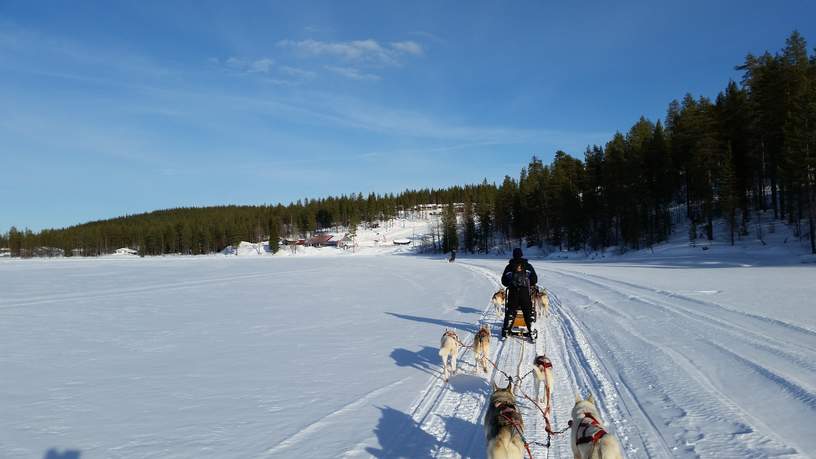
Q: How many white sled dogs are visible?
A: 3